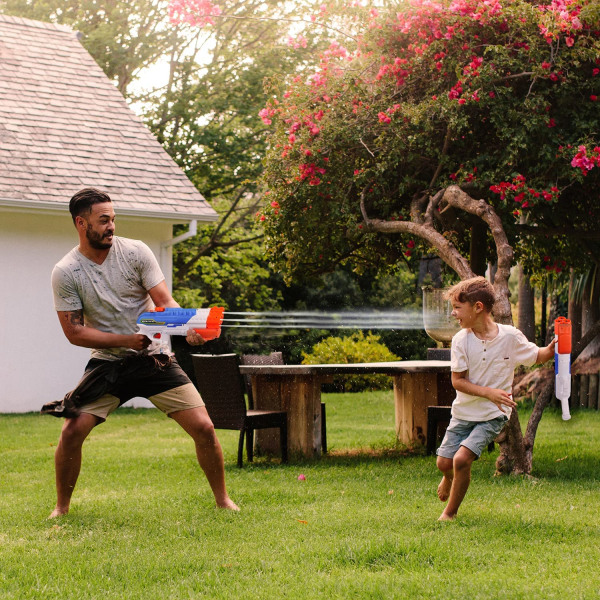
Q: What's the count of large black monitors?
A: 0